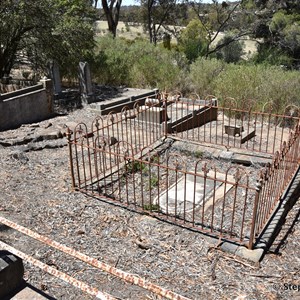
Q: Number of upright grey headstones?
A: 2